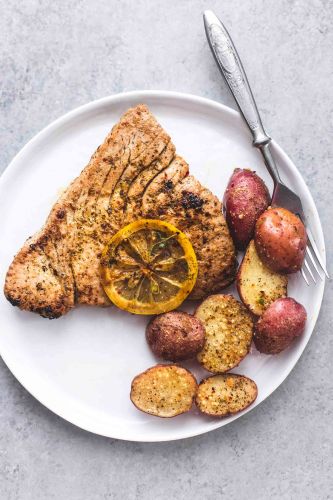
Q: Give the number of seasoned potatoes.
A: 8